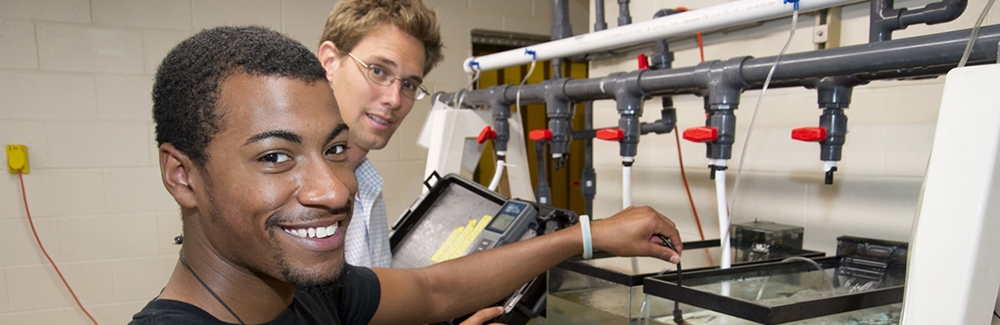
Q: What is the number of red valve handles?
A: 6